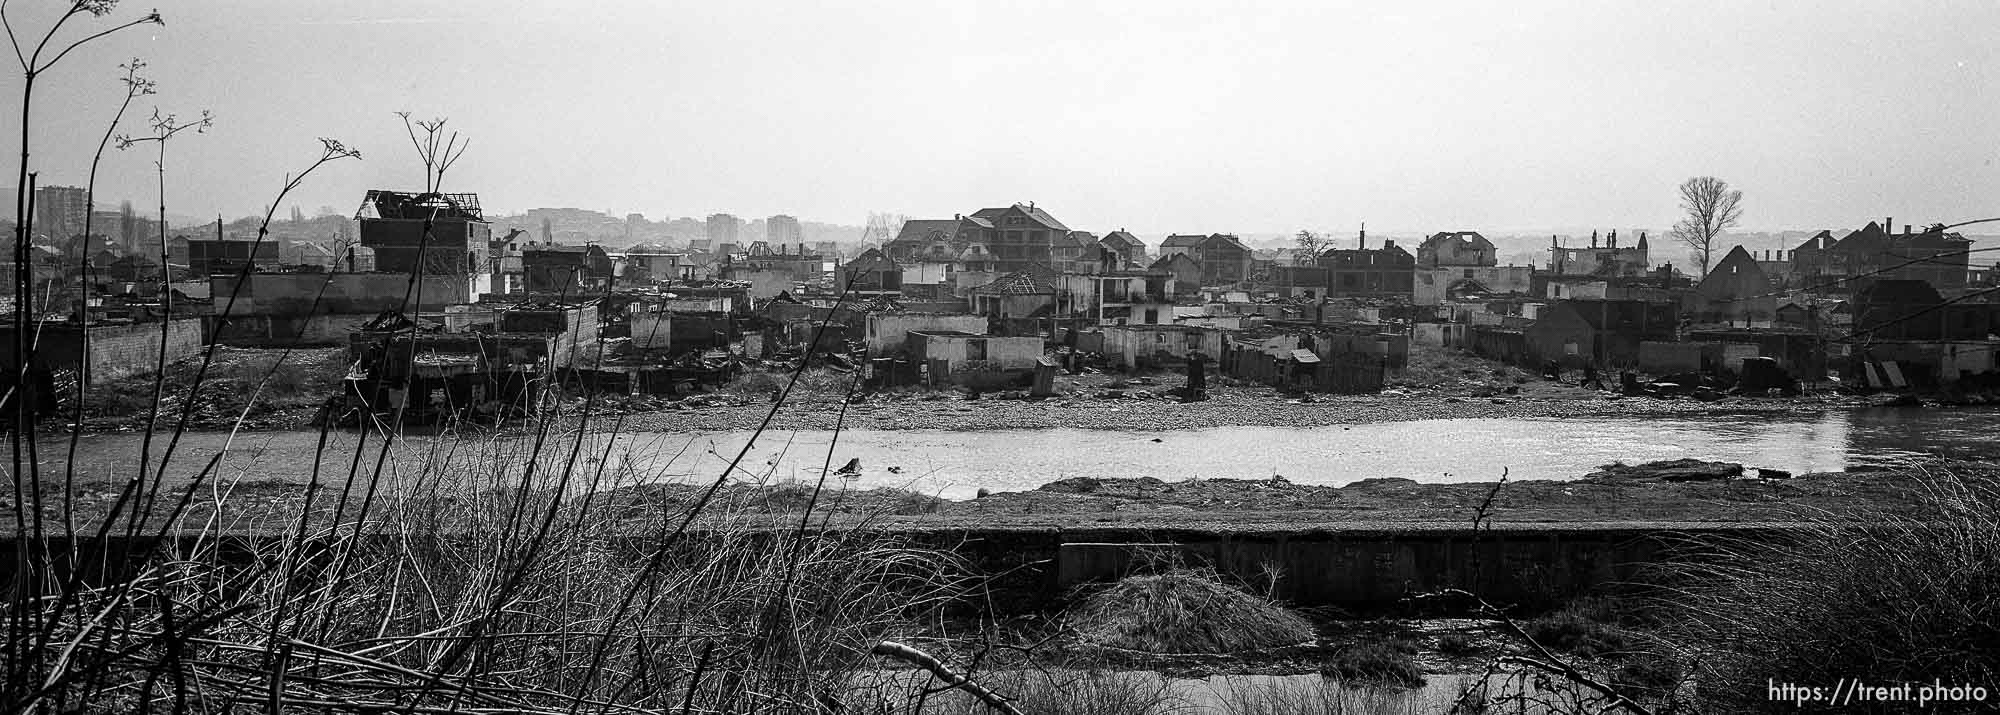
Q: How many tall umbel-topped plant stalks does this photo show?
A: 5